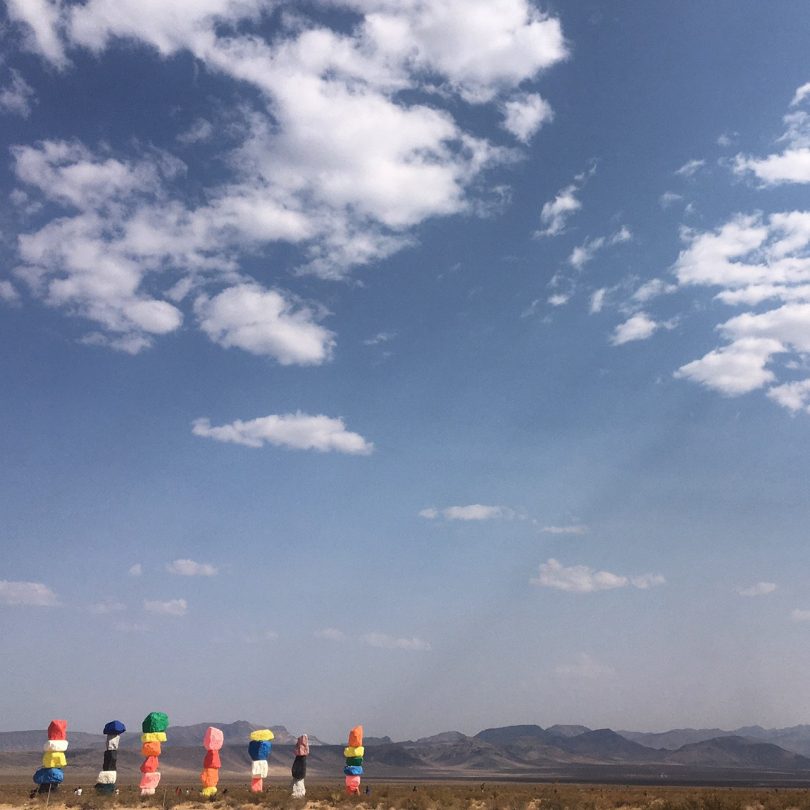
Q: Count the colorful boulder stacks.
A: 7